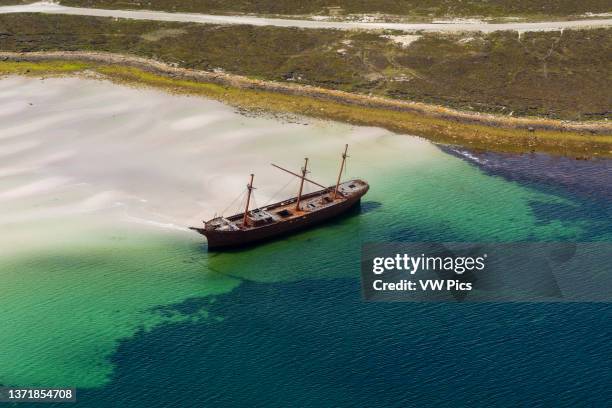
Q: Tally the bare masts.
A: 3